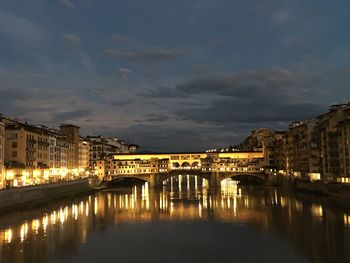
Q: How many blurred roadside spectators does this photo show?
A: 0